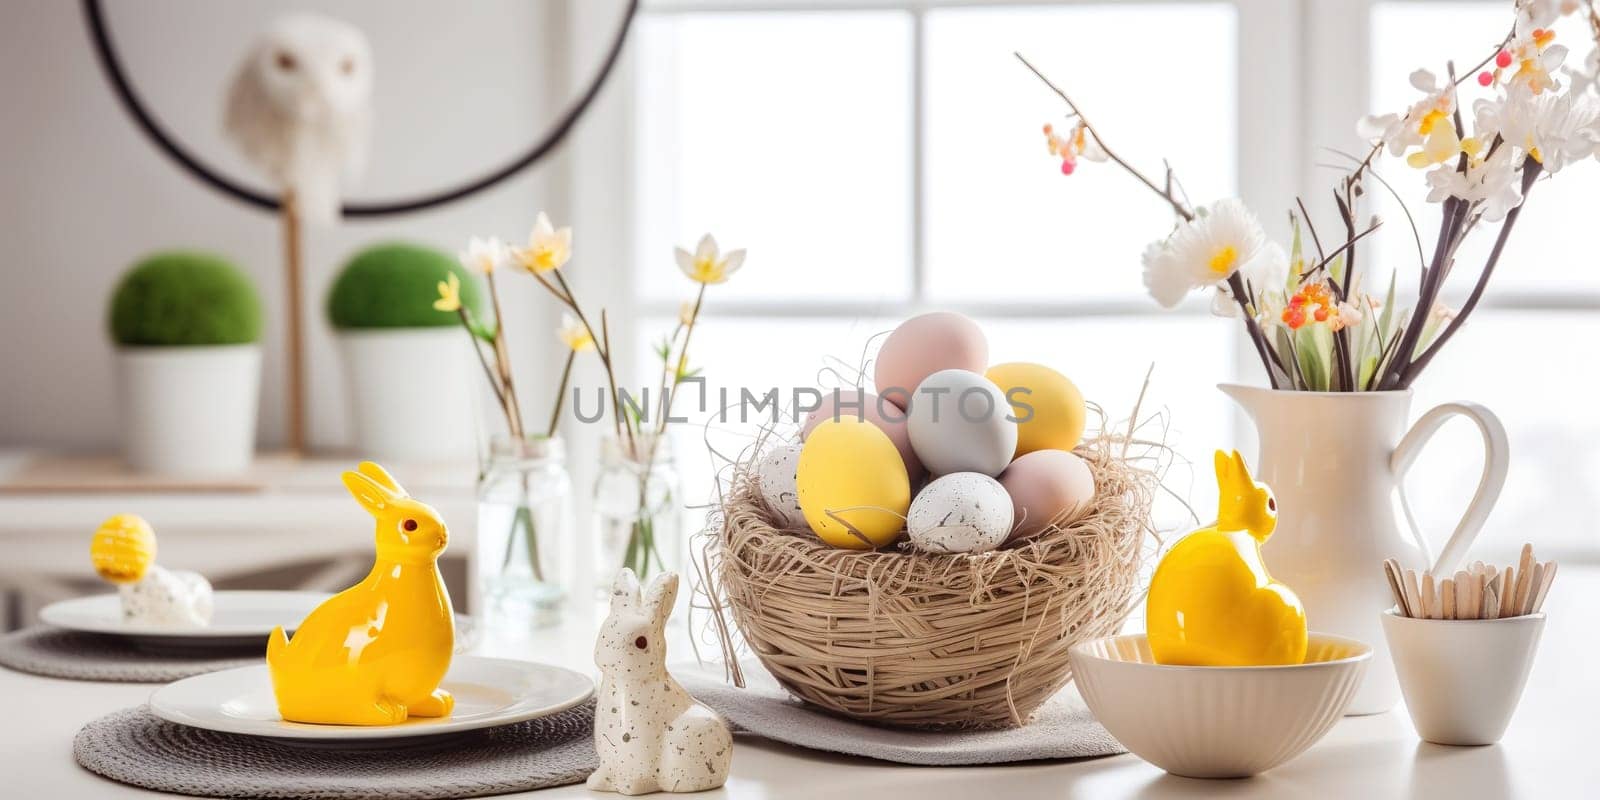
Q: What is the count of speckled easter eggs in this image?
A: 2